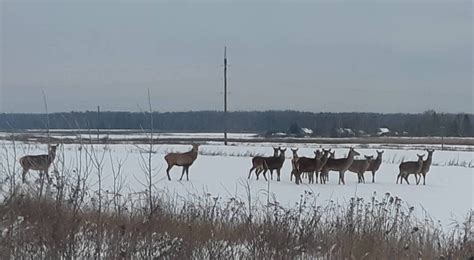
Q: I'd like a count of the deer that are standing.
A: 13